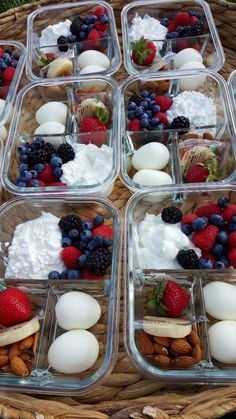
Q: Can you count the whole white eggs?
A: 12